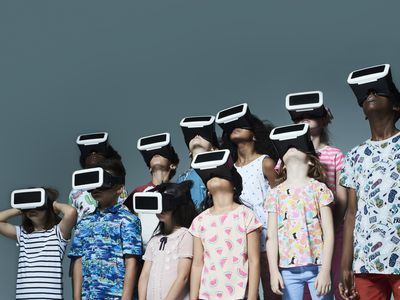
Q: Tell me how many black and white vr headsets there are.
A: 11